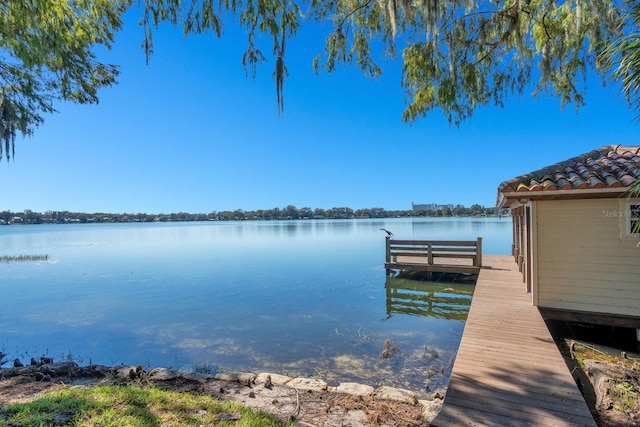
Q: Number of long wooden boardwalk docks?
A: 1